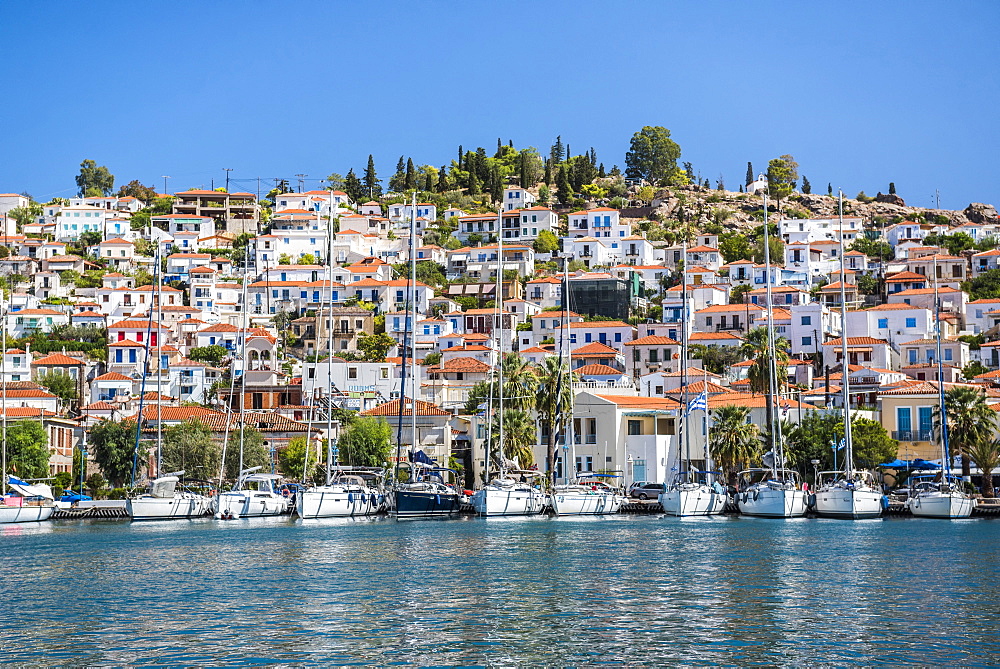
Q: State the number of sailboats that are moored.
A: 11